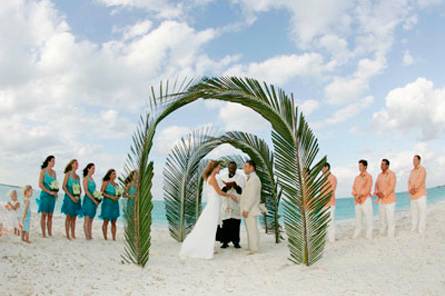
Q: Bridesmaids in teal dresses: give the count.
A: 5